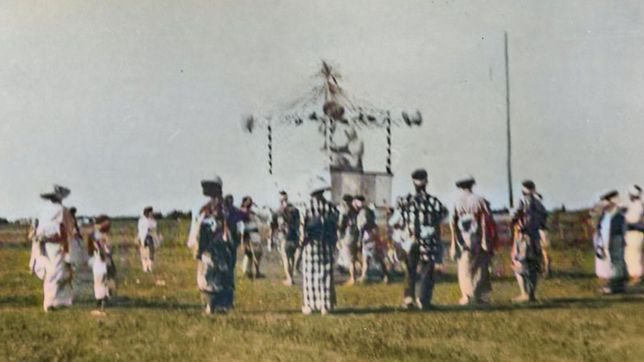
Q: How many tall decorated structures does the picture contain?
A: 1